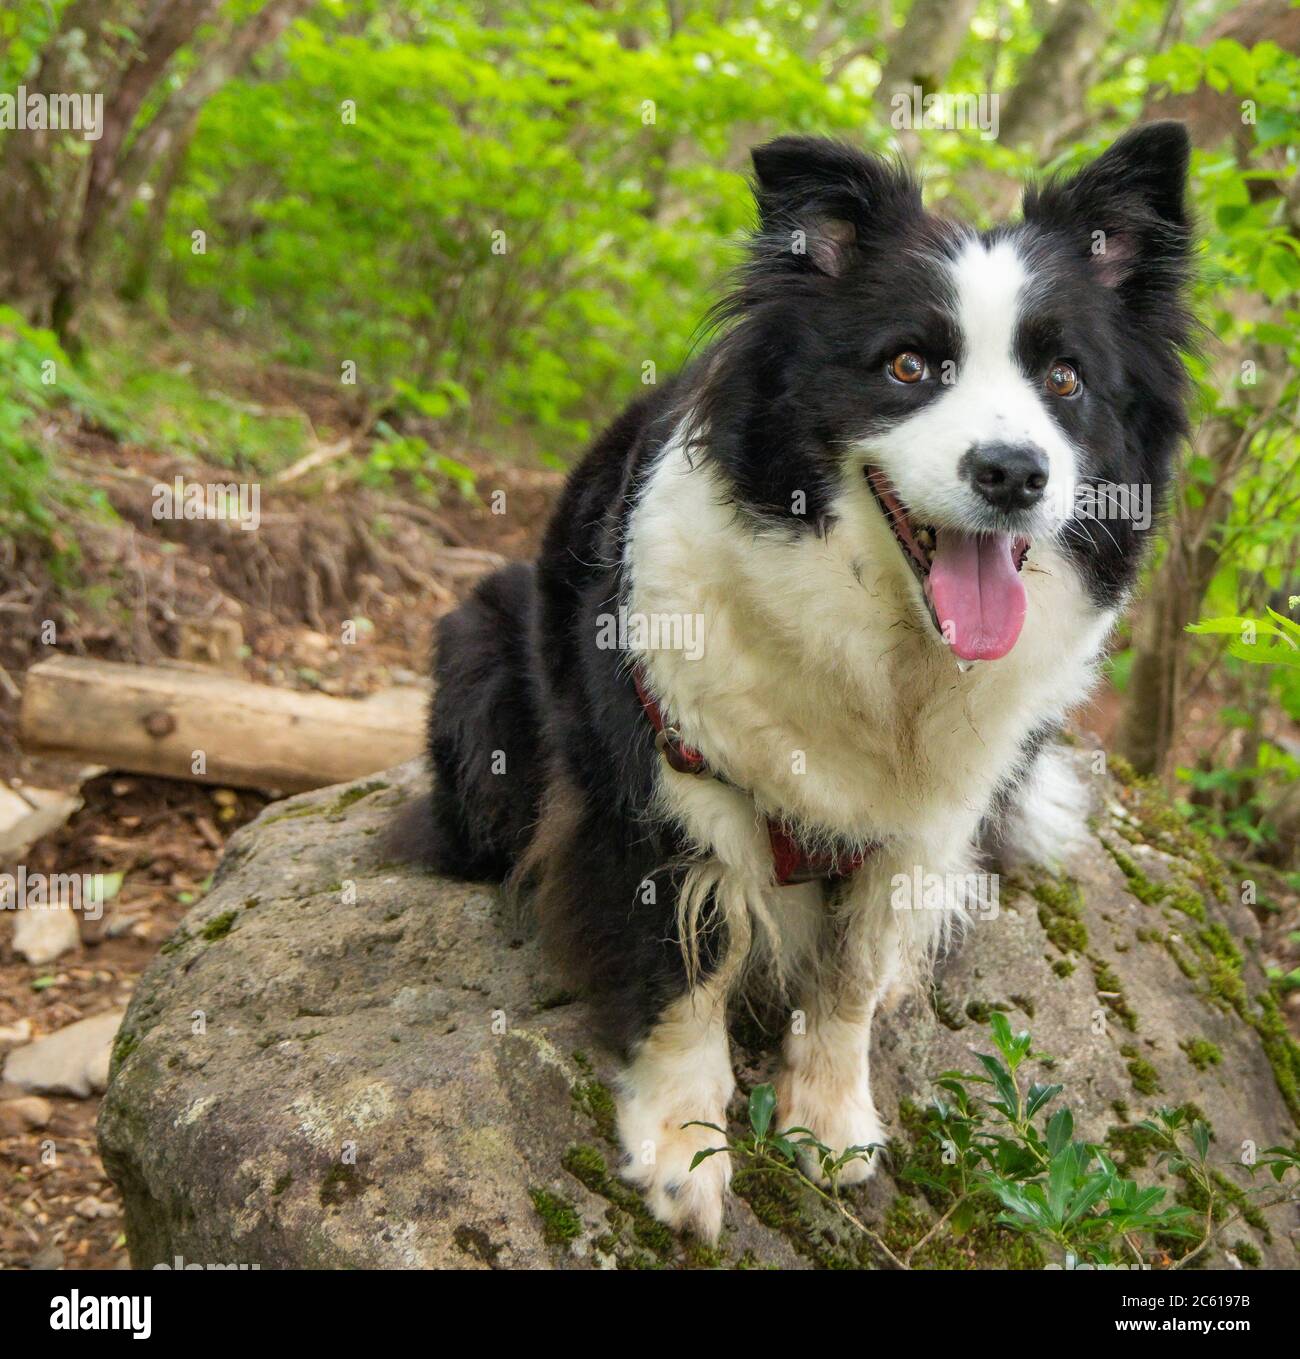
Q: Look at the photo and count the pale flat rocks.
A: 3